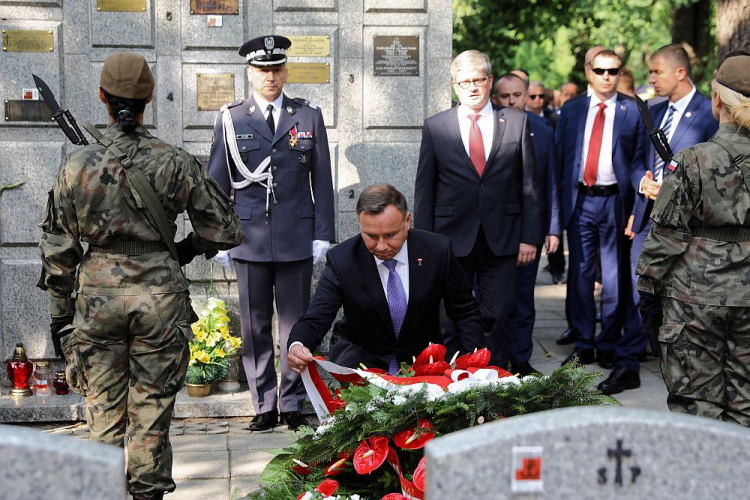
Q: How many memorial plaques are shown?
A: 8